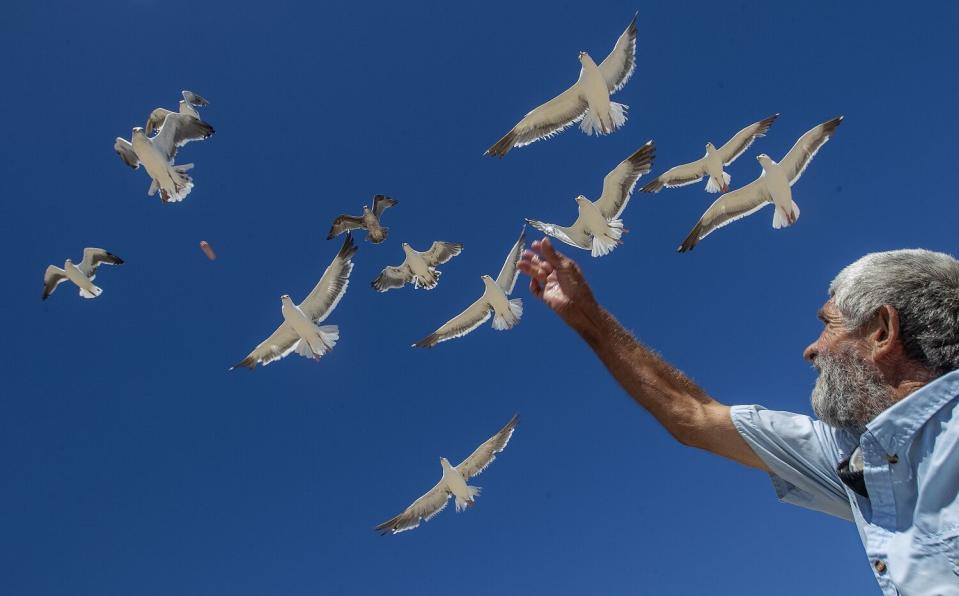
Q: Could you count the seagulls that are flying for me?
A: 12